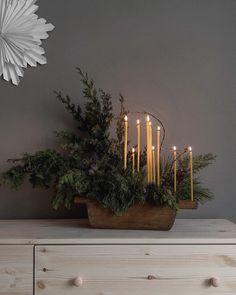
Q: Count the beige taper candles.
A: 9